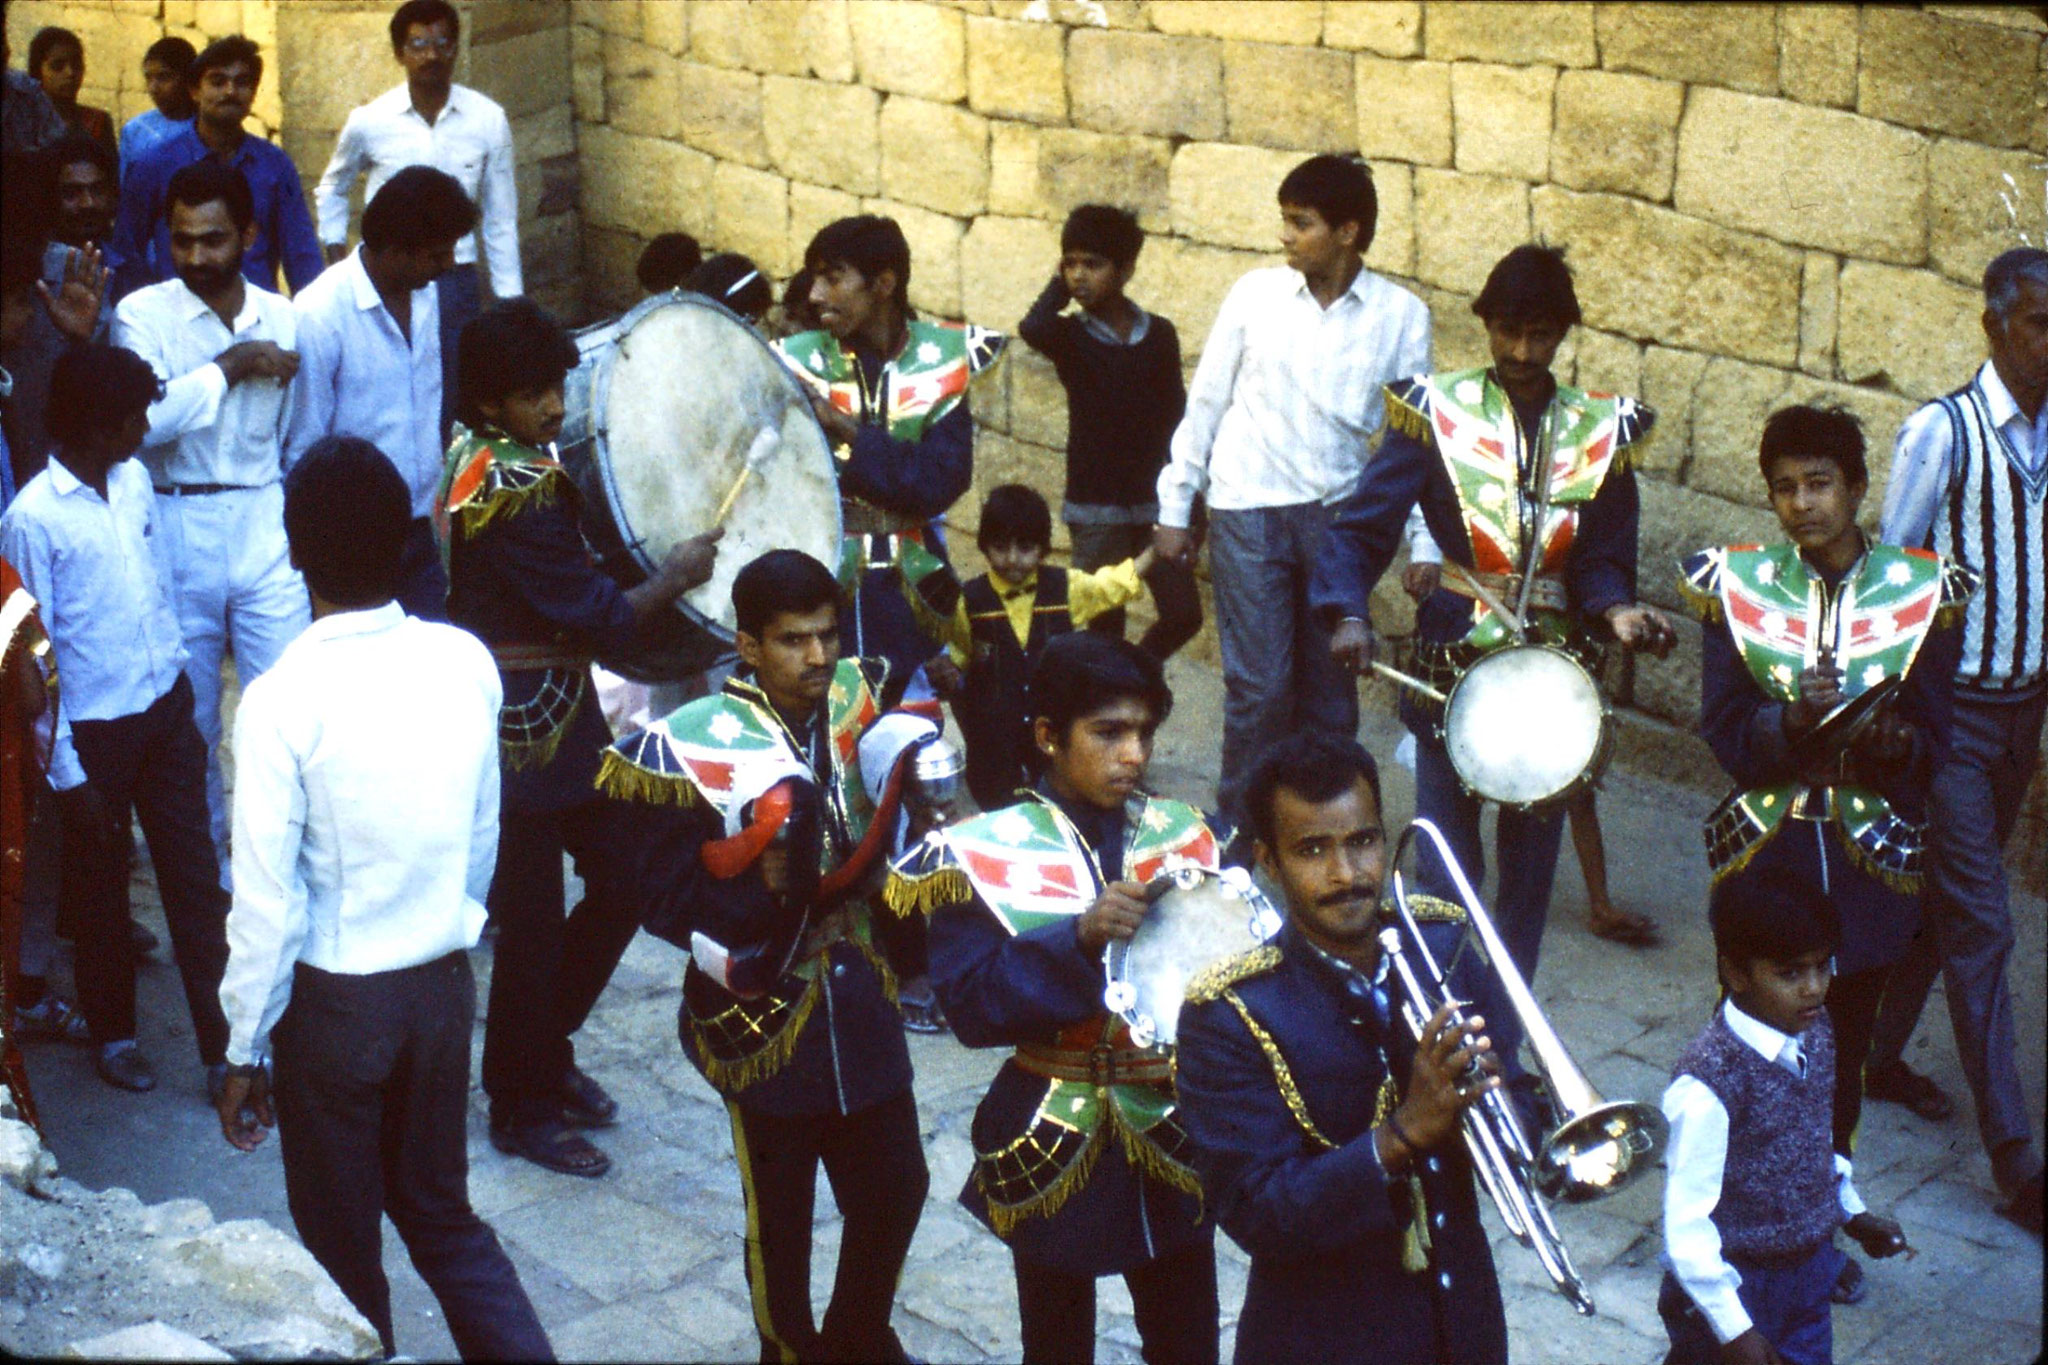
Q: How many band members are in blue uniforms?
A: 7